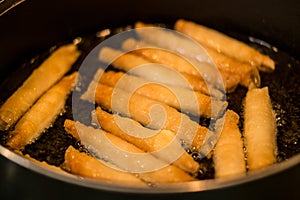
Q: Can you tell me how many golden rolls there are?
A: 13